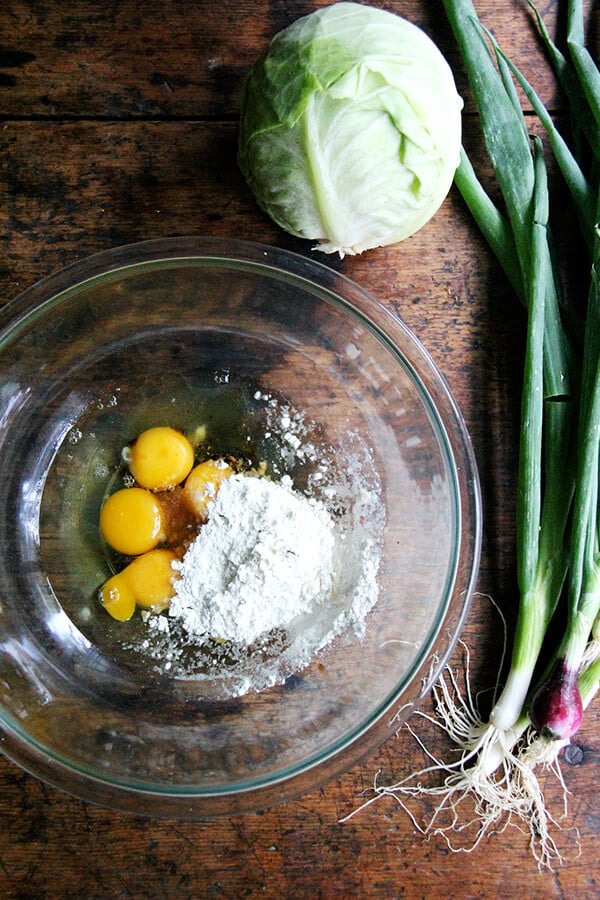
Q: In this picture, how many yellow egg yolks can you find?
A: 4